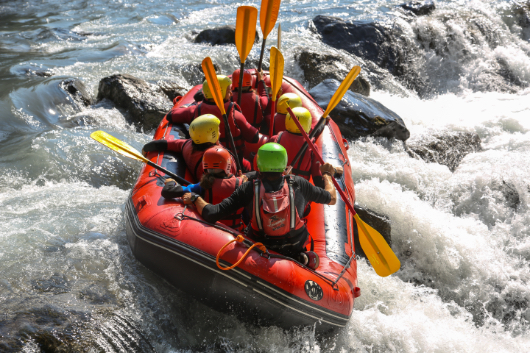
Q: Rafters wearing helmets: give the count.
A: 7